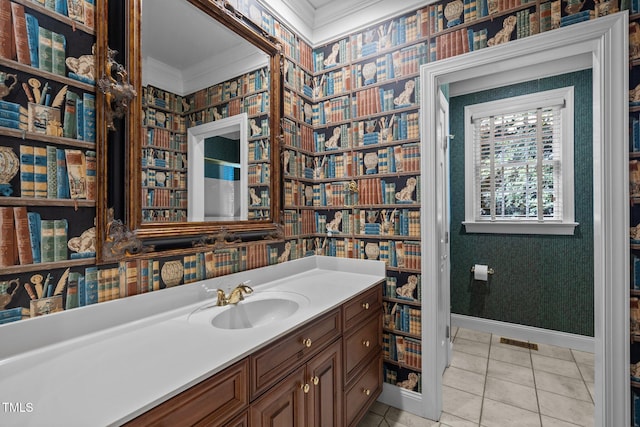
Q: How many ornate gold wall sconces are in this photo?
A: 0